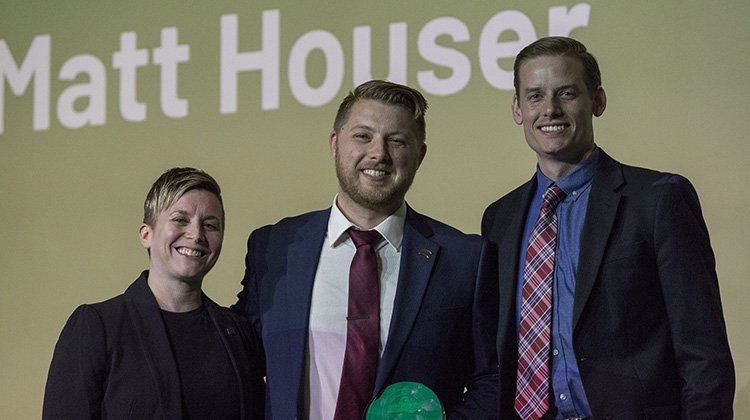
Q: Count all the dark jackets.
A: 3